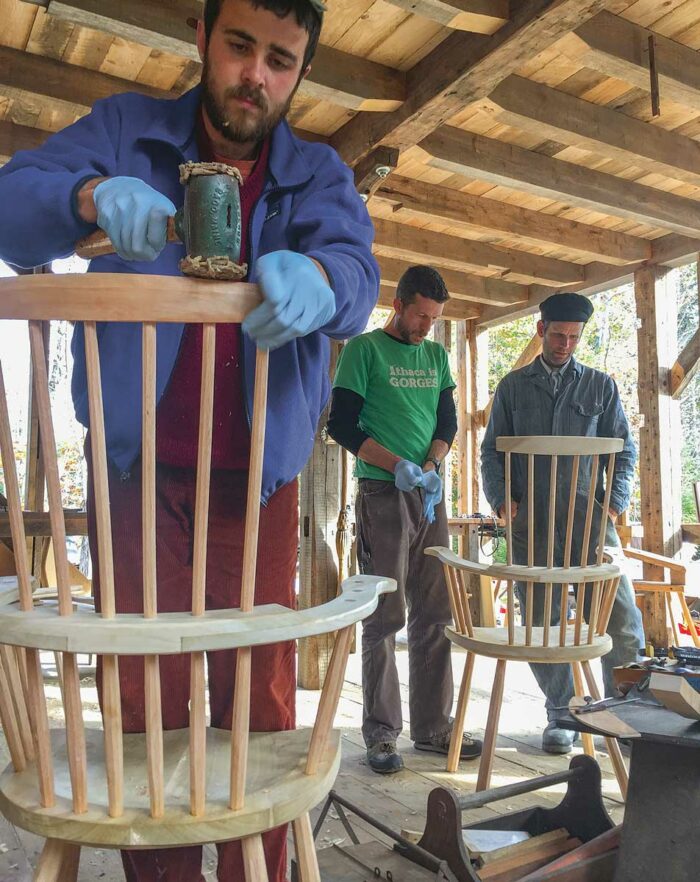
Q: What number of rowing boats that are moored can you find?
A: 0